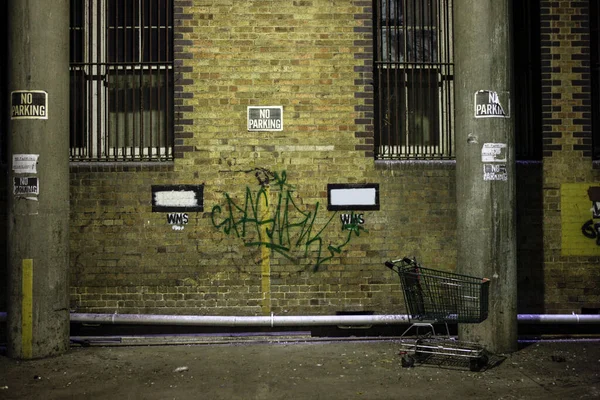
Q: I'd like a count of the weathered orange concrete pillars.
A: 0